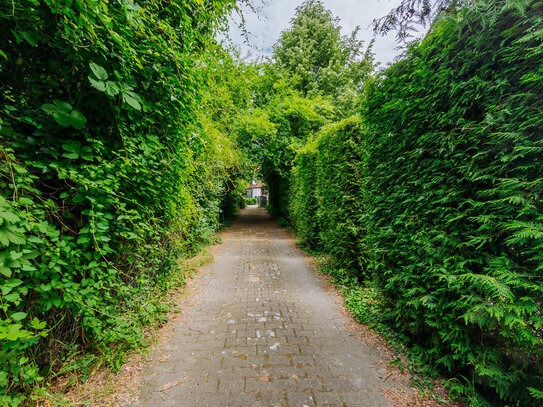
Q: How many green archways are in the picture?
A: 1